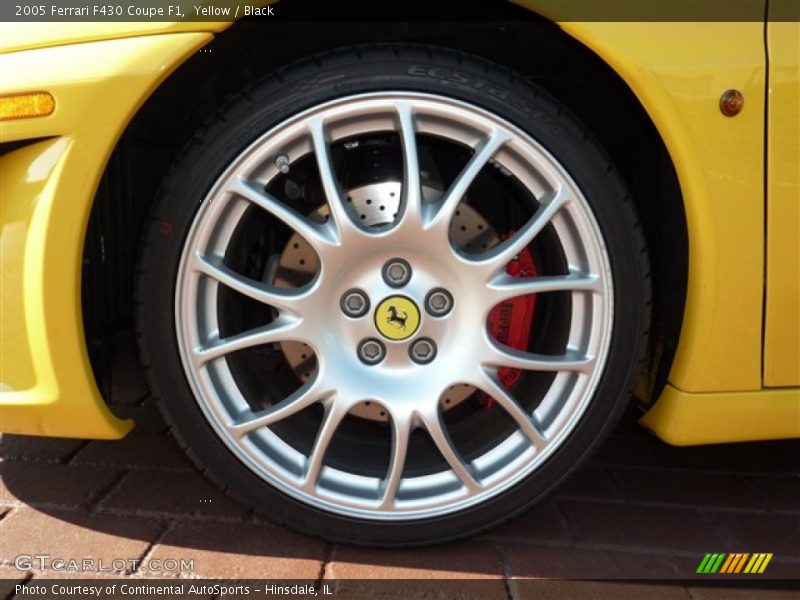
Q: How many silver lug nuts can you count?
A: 5